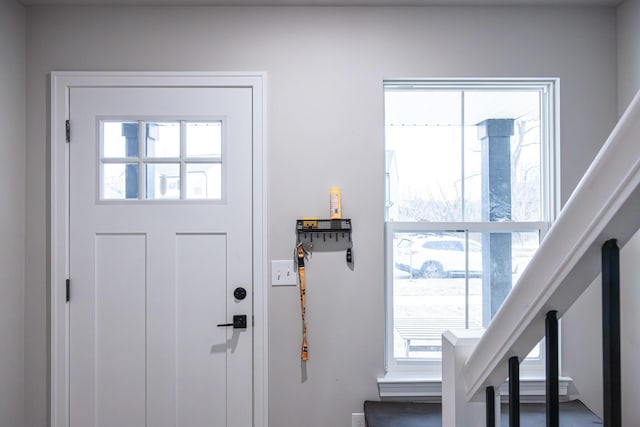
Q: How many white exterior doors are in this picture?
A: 1